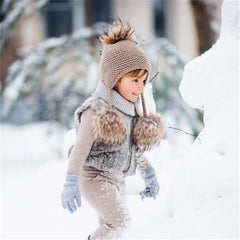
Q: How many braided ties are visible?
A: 2